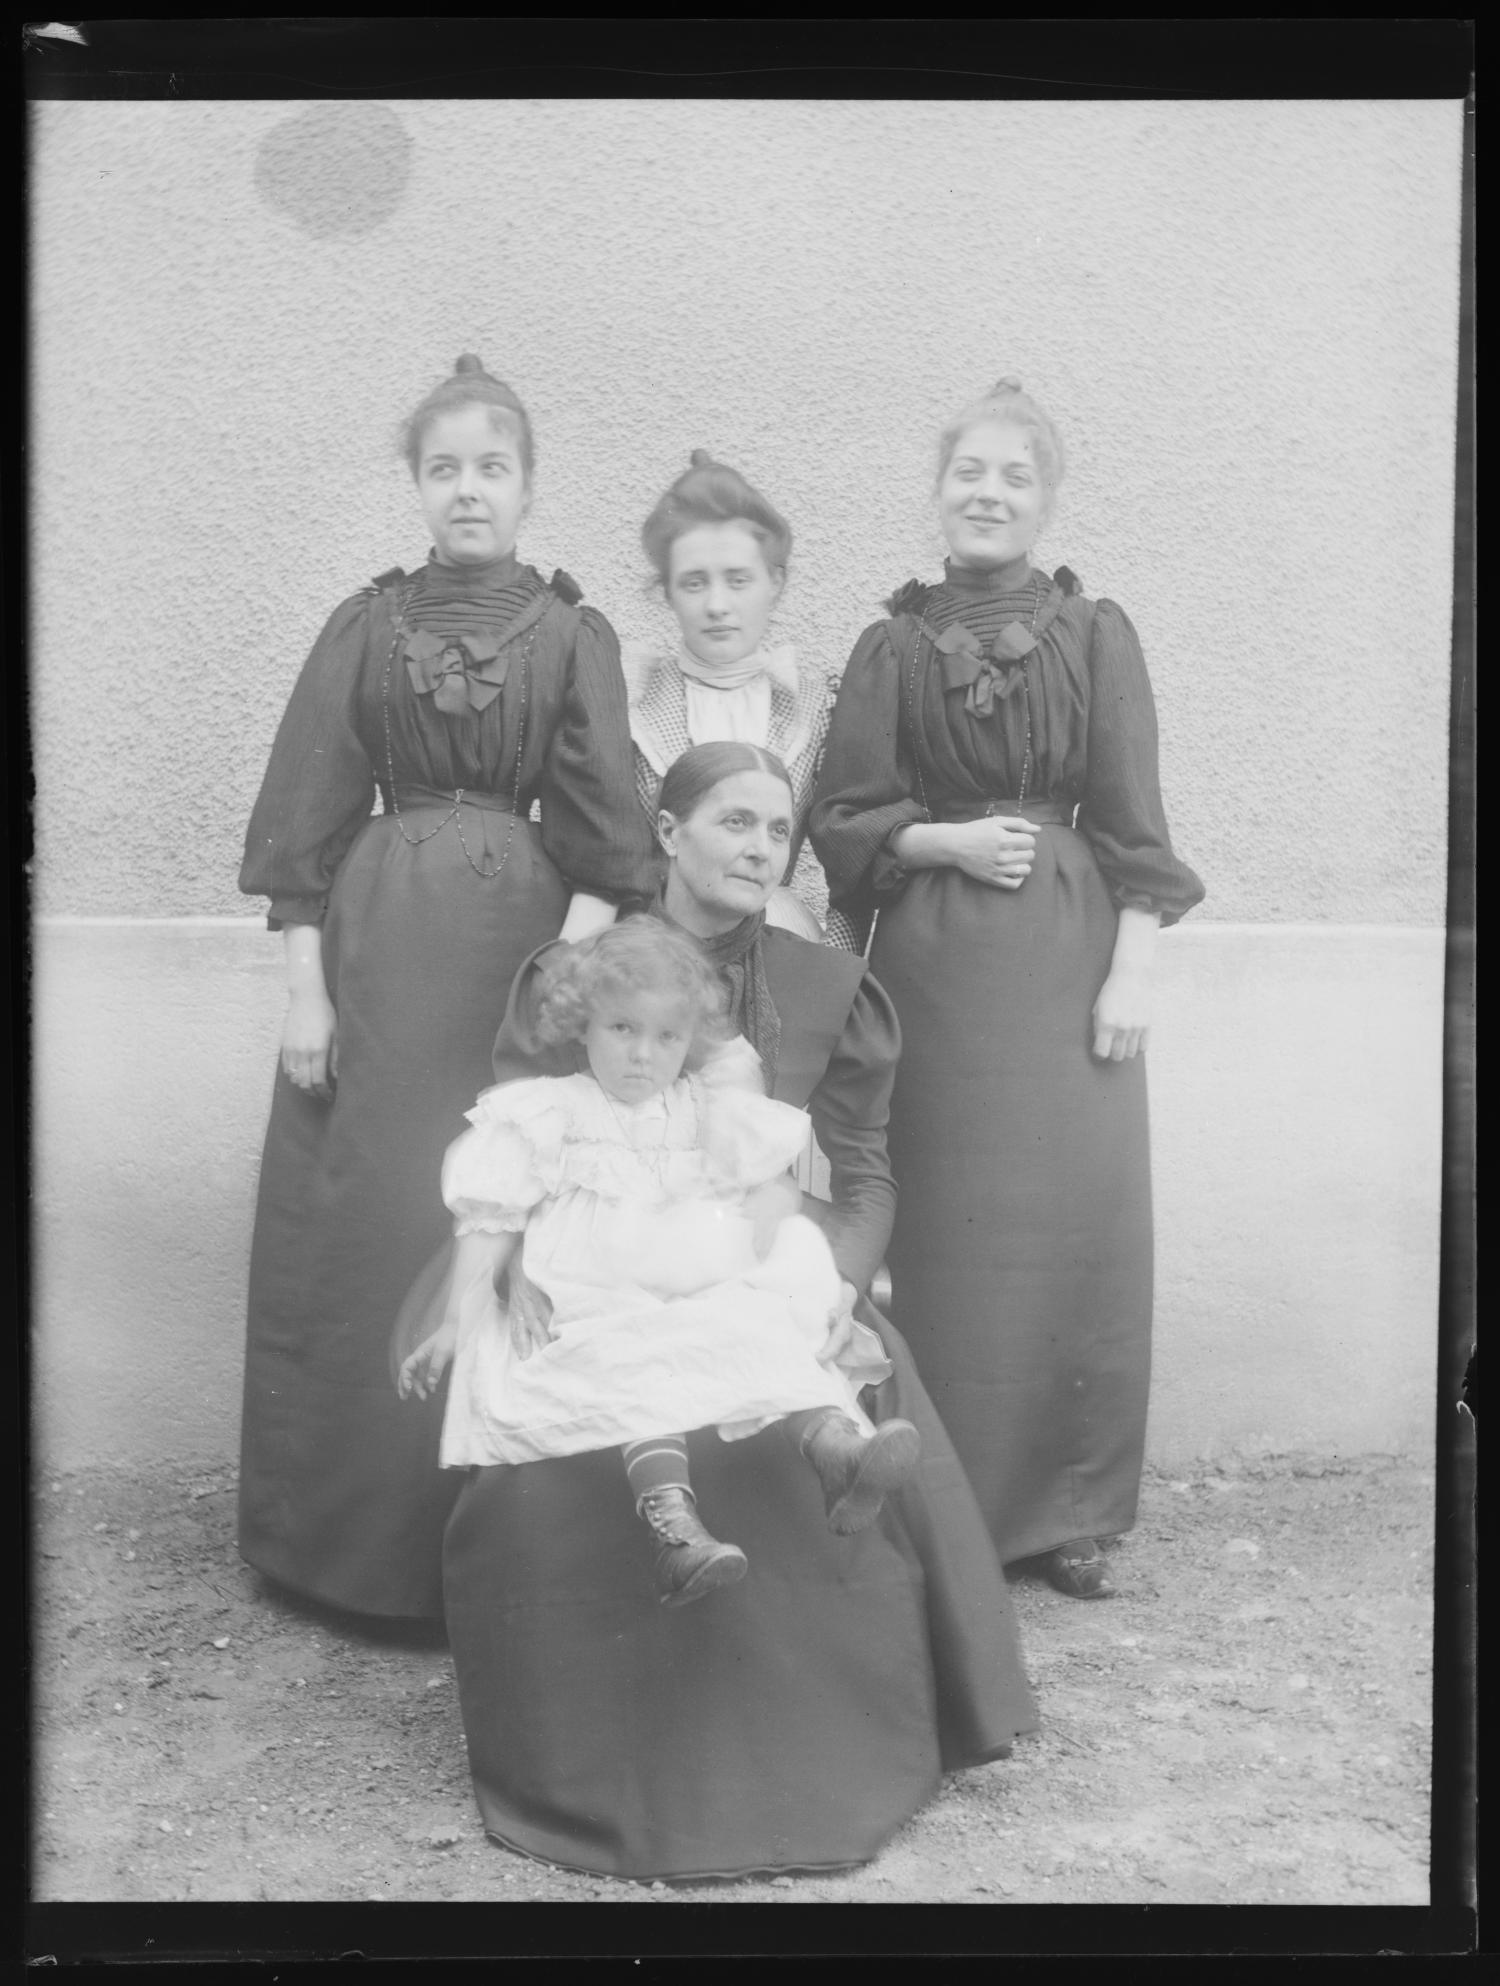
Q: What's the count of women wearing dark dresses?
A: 3